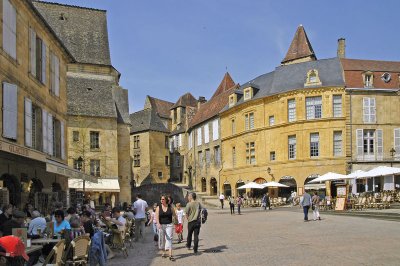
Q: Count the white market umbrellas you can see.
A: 5